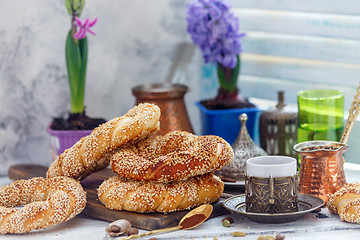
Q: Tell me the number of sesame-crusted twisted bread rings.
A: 5